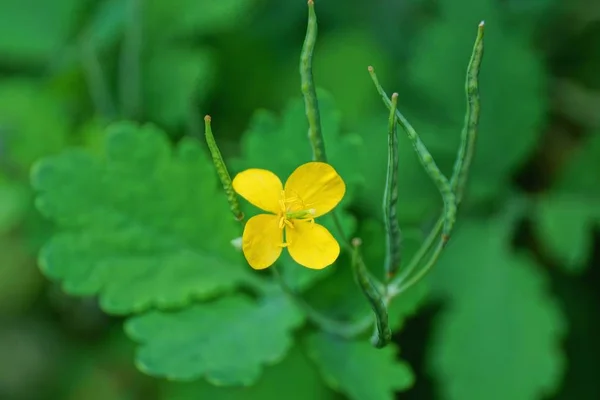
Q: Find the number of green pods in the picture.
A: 6